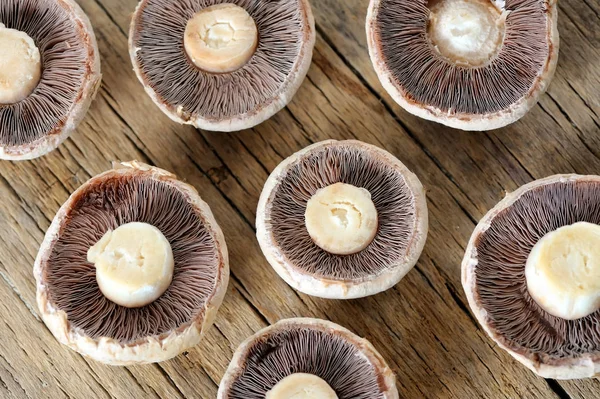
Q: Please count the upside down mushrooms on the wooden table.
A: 7